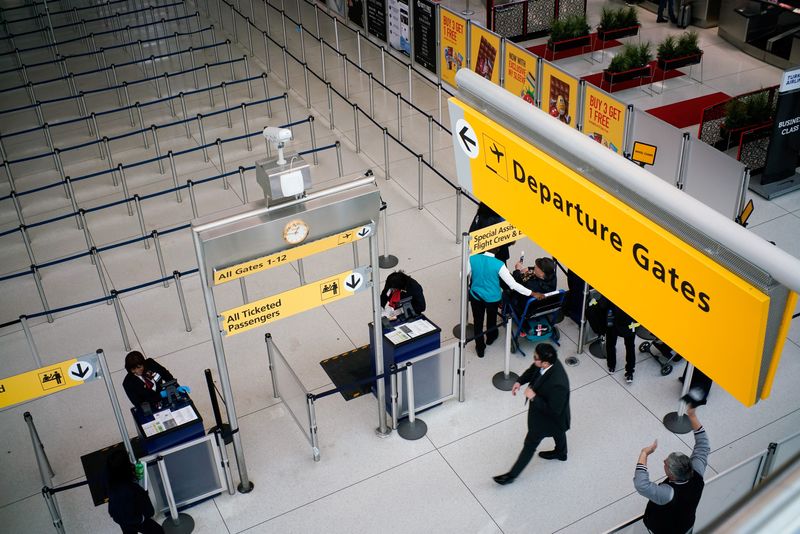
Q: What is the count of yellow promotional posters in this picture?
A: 5